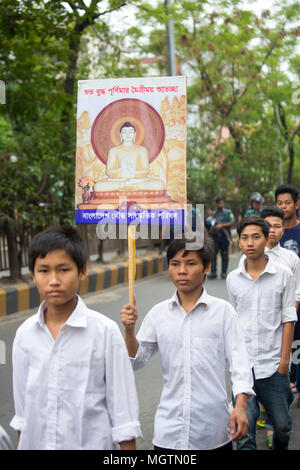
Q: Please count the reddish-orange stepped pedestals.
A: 1